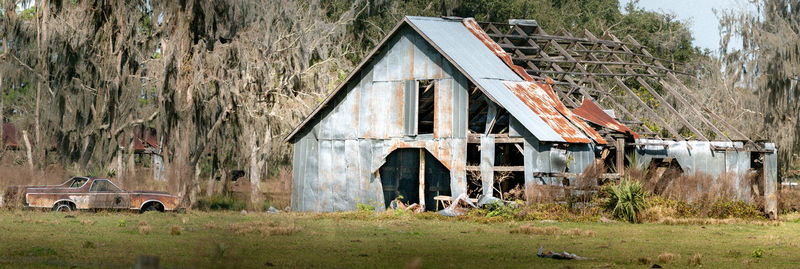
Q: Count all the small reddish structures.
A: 2